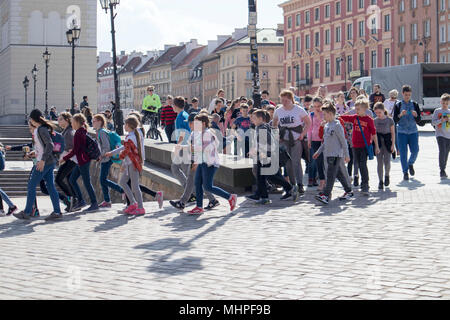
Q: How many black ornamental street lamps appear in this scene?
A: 5